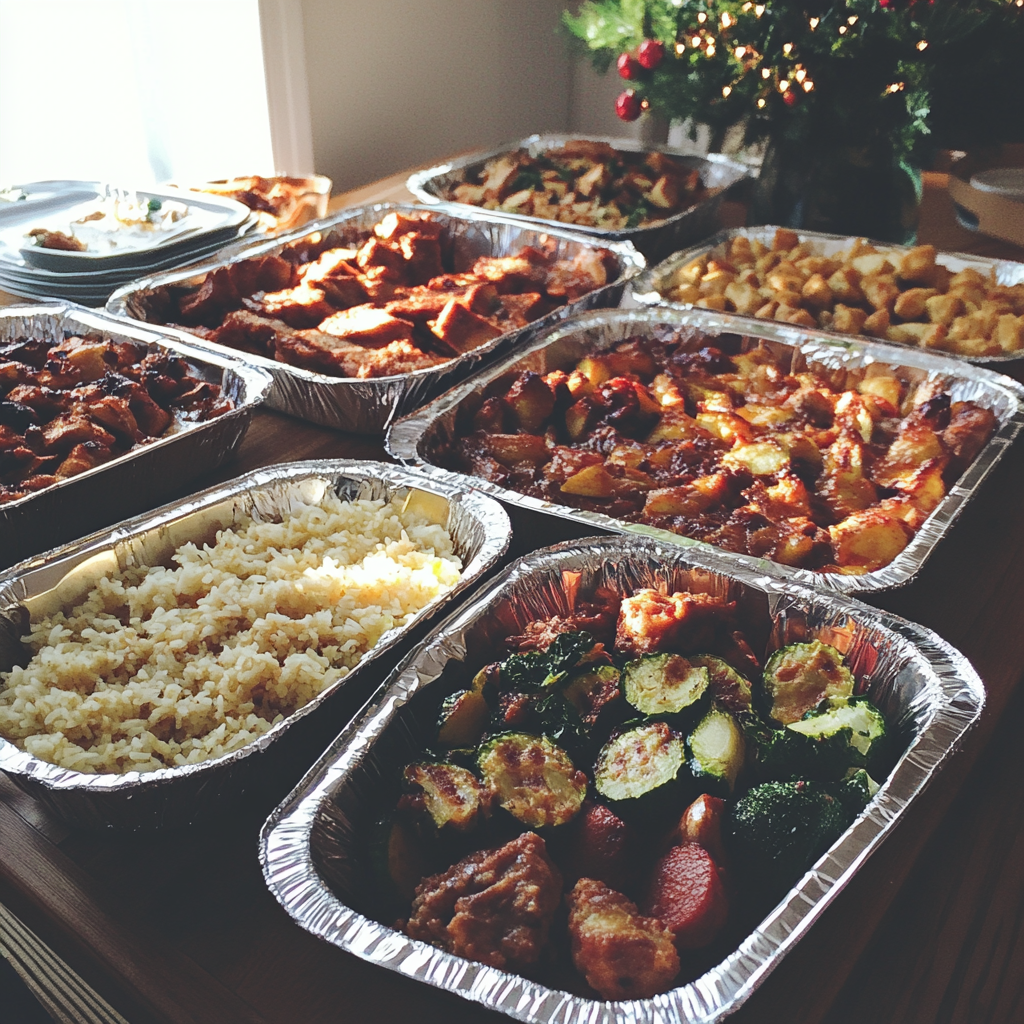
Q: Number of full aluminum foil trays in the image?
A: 7